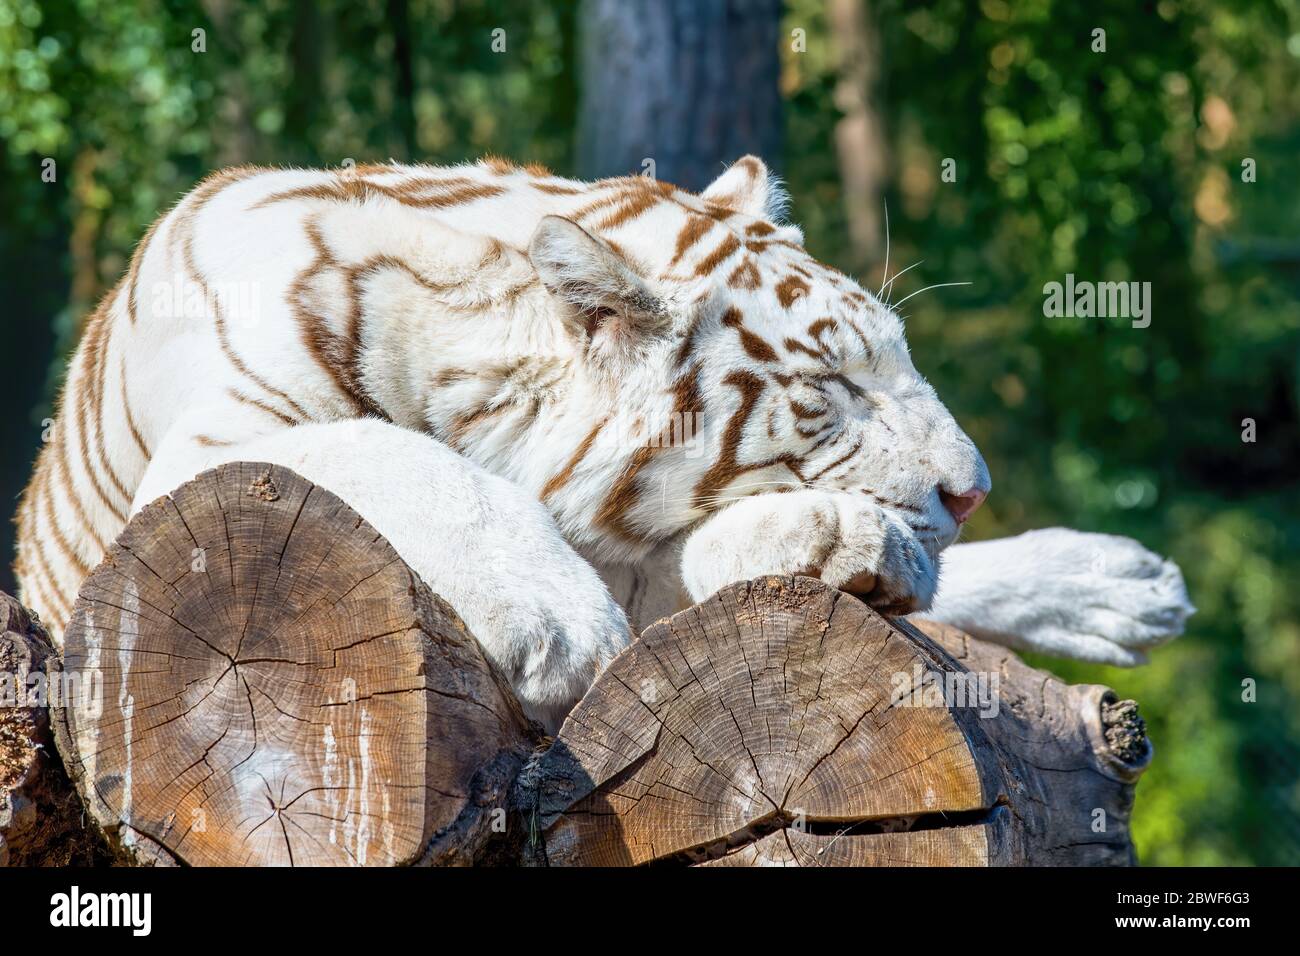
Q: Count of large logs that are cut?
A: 2